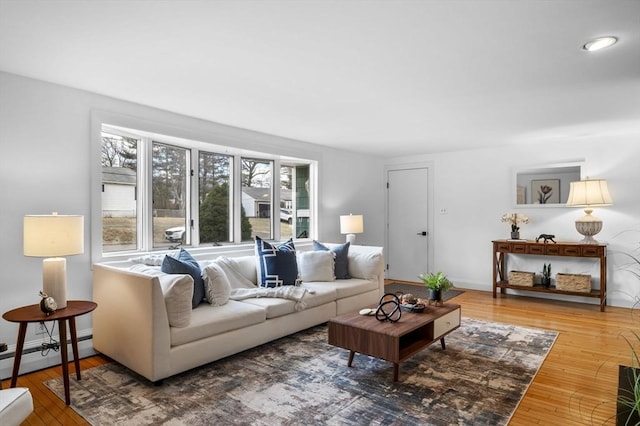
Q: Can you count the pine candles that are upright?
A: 0